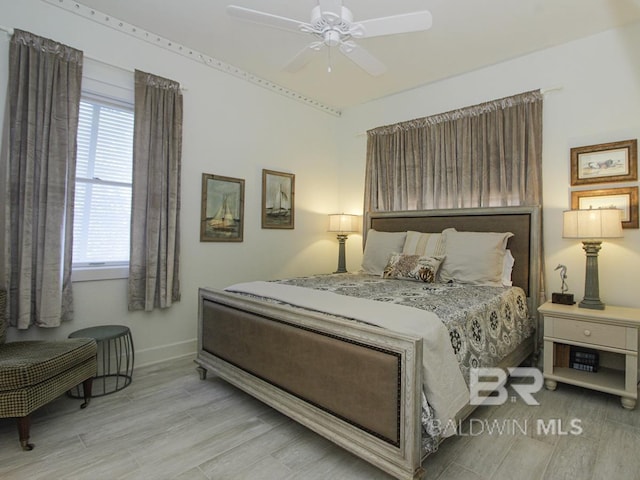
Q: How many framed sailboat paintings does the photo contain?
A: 2